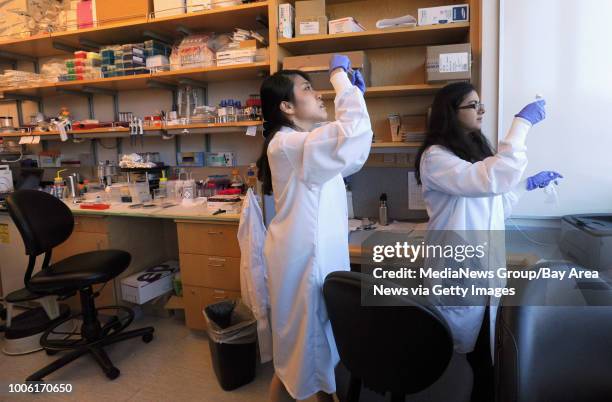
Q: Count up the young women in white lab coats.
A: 2